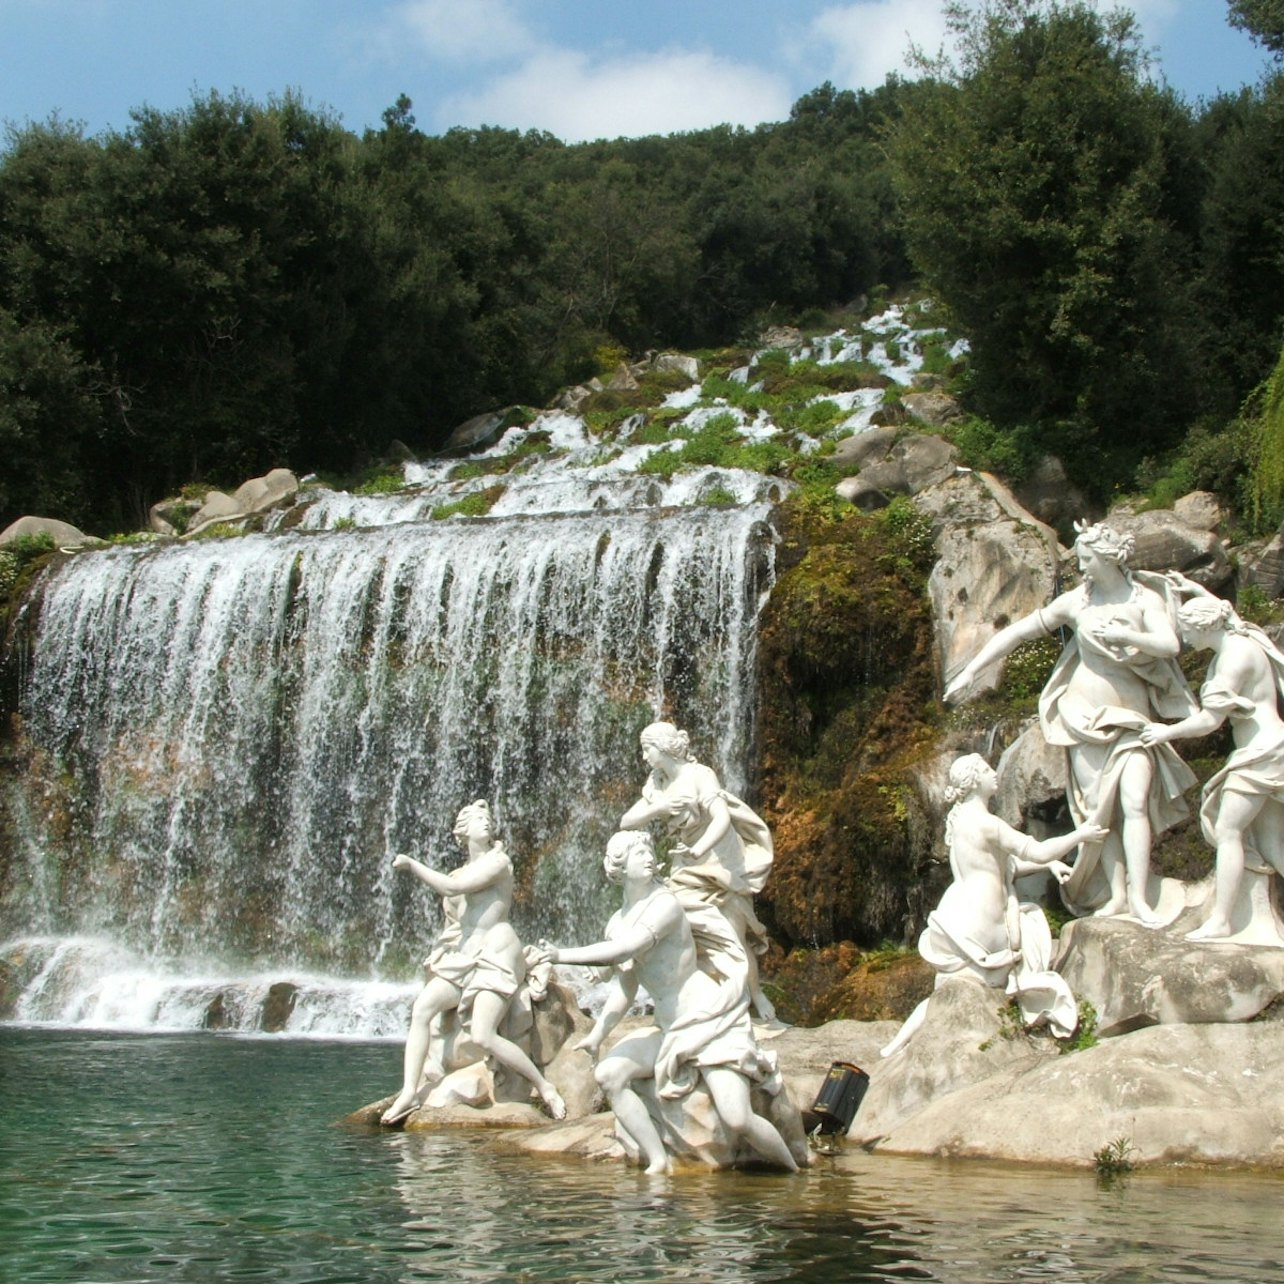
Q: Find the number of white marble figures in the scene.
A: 6